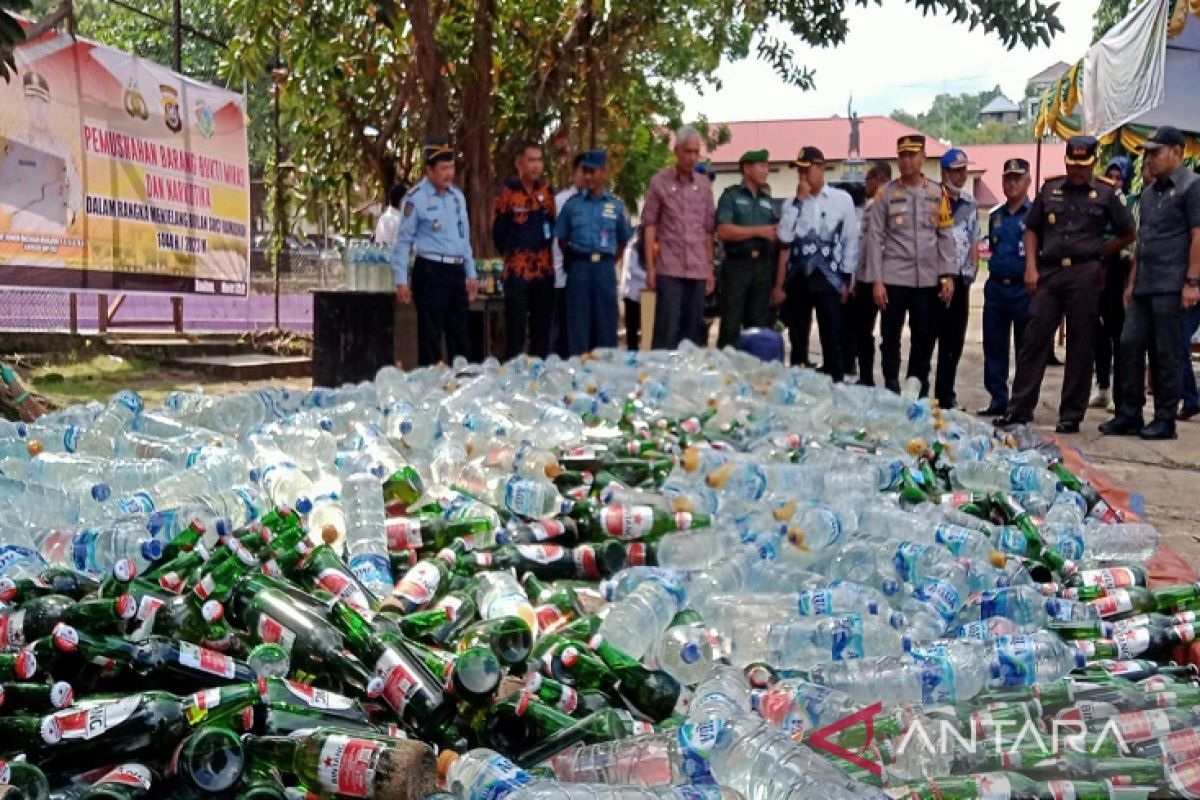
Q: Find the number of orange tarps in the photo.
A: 1